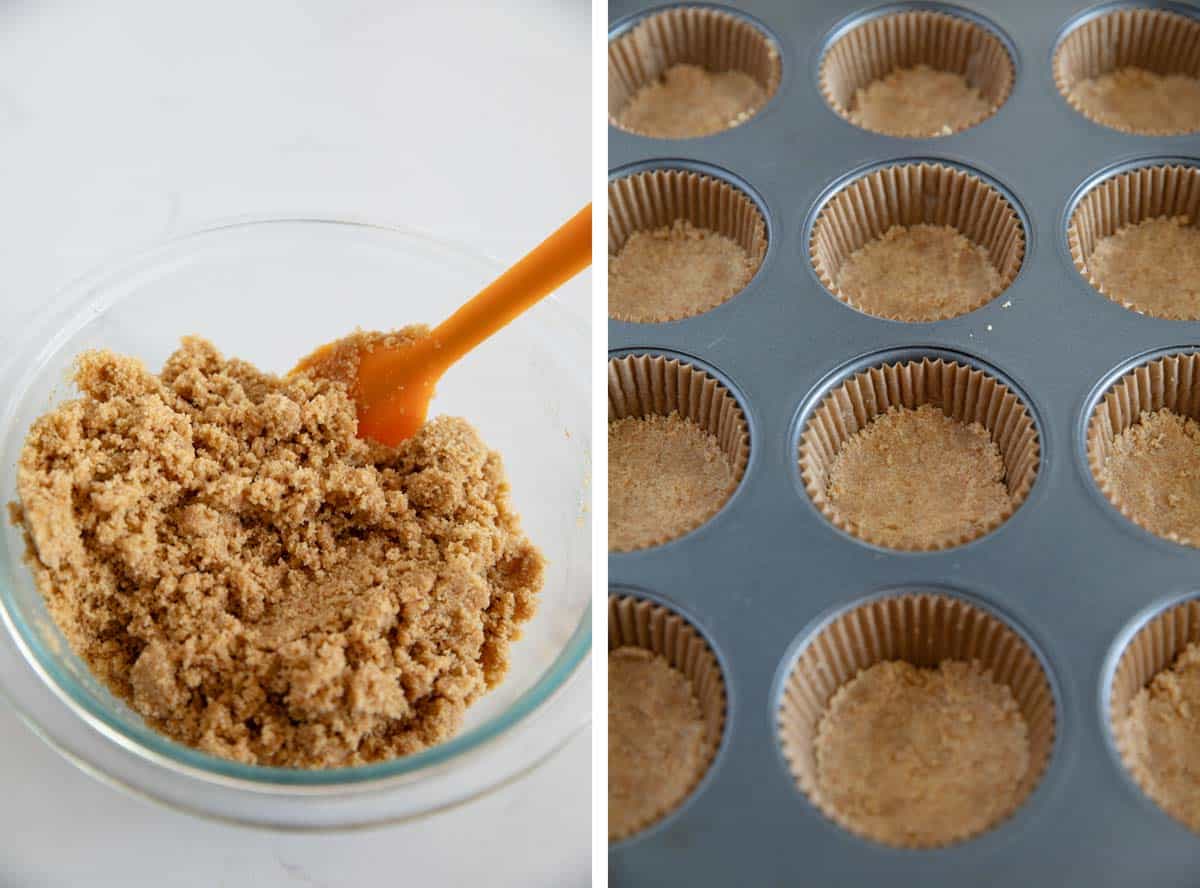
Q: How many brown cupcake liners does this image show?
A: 12